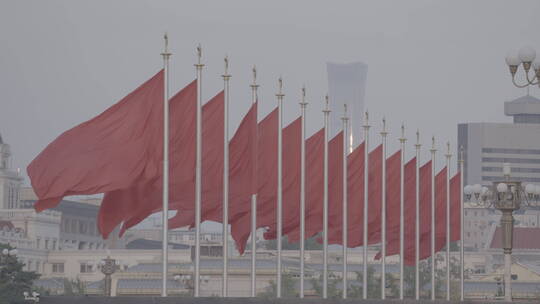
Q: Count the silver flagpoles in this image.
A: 15